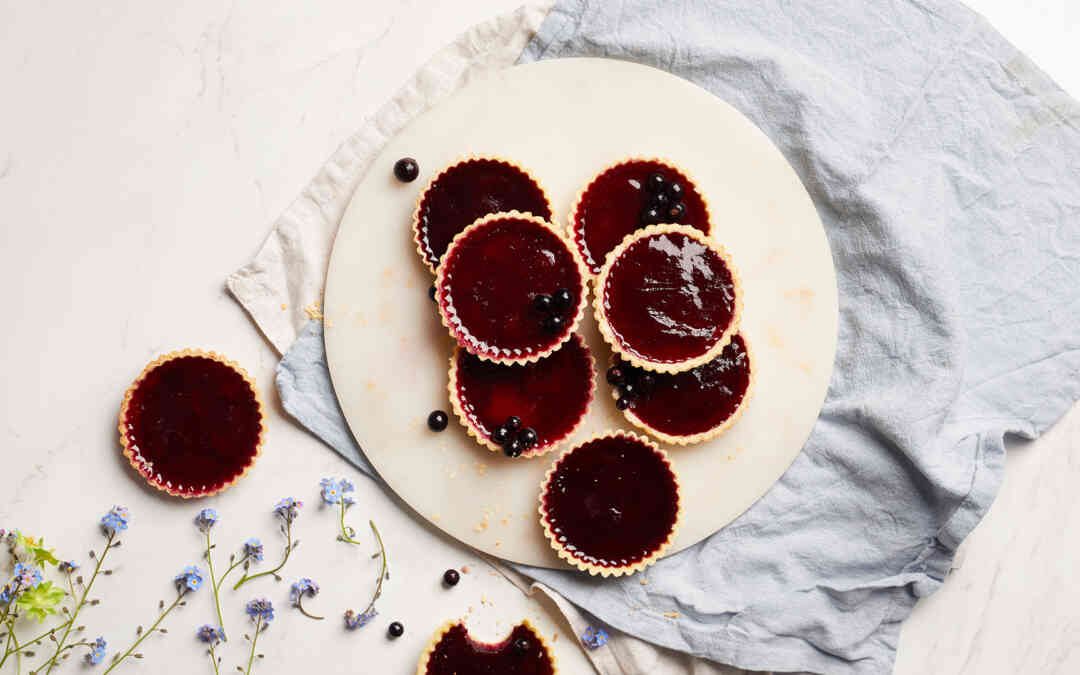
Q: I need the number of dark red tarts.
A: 9